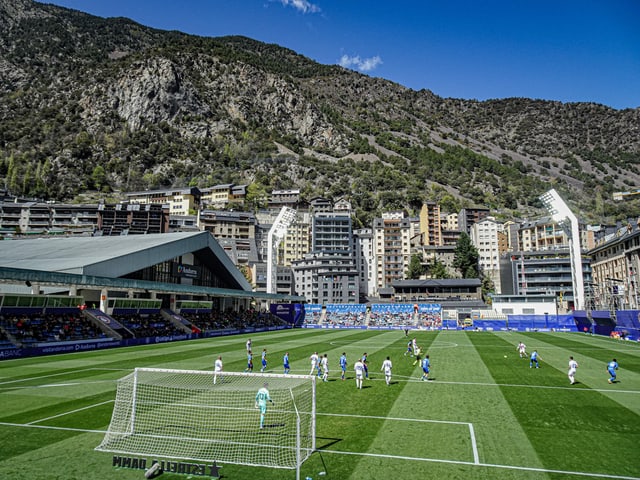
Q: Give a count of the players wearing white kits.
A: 9